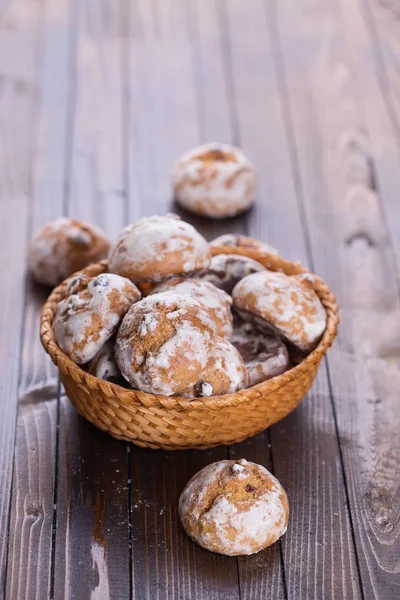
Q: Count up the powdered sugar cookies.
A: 13